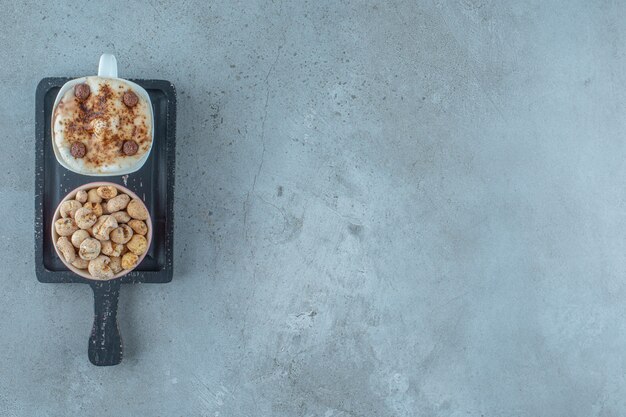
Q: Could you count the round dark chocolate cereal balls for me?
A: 4